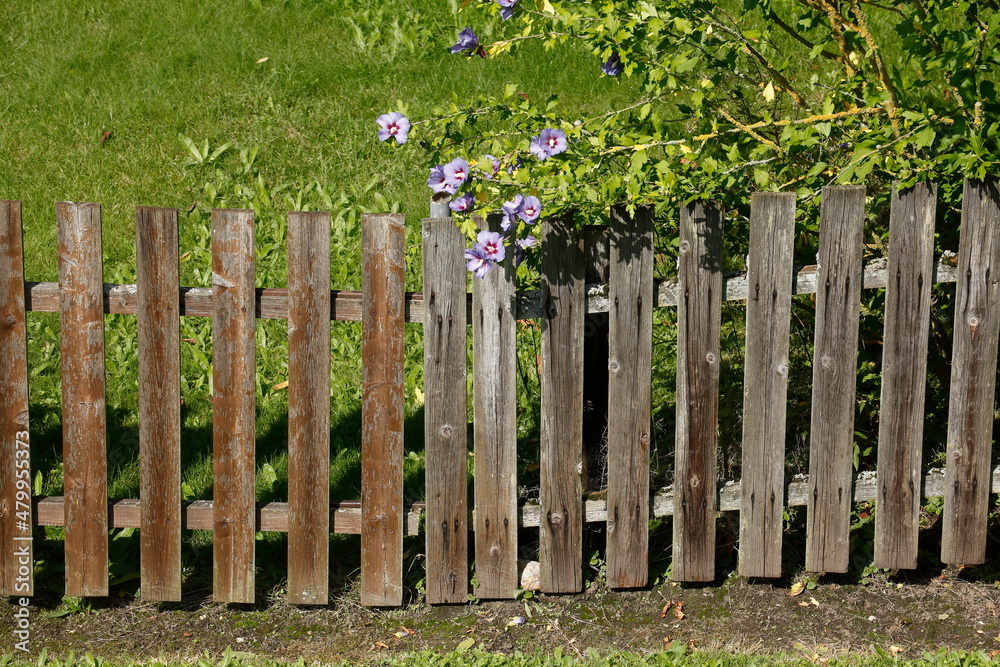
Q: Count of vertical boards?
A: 15